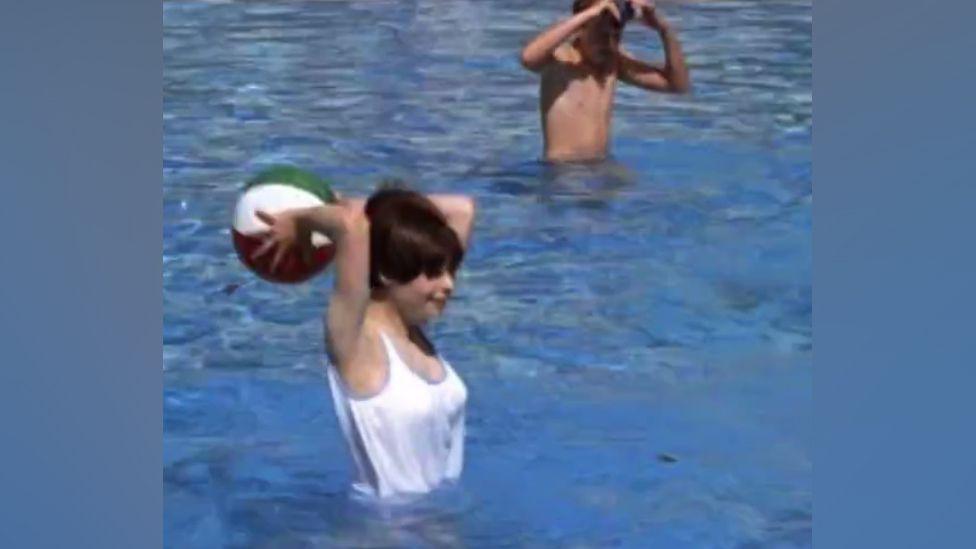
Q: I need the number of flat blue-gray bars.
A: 2